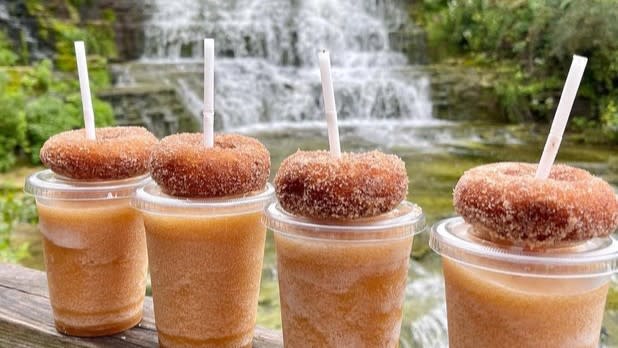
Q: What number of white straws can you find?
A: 4